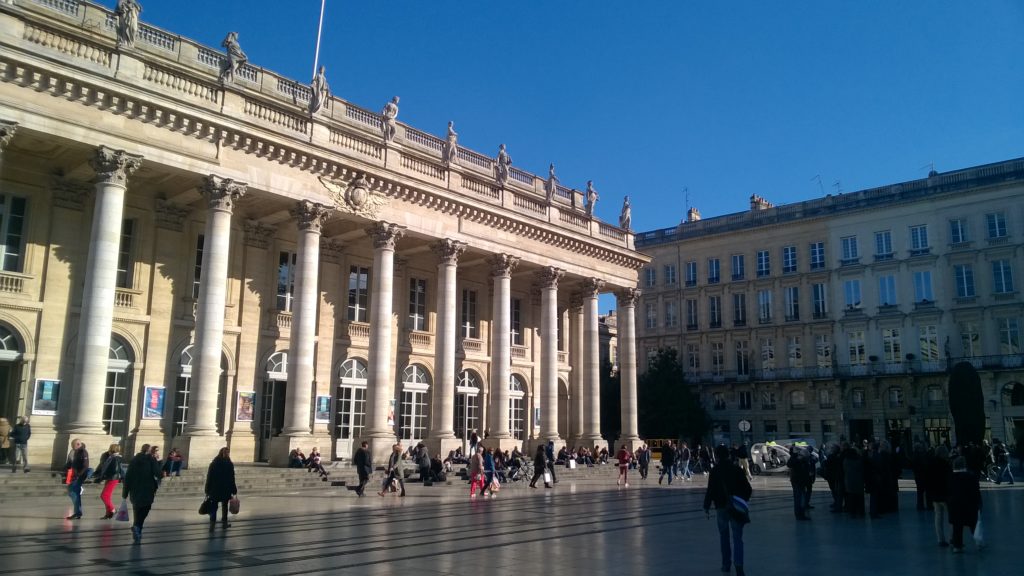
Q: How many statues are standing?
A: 9